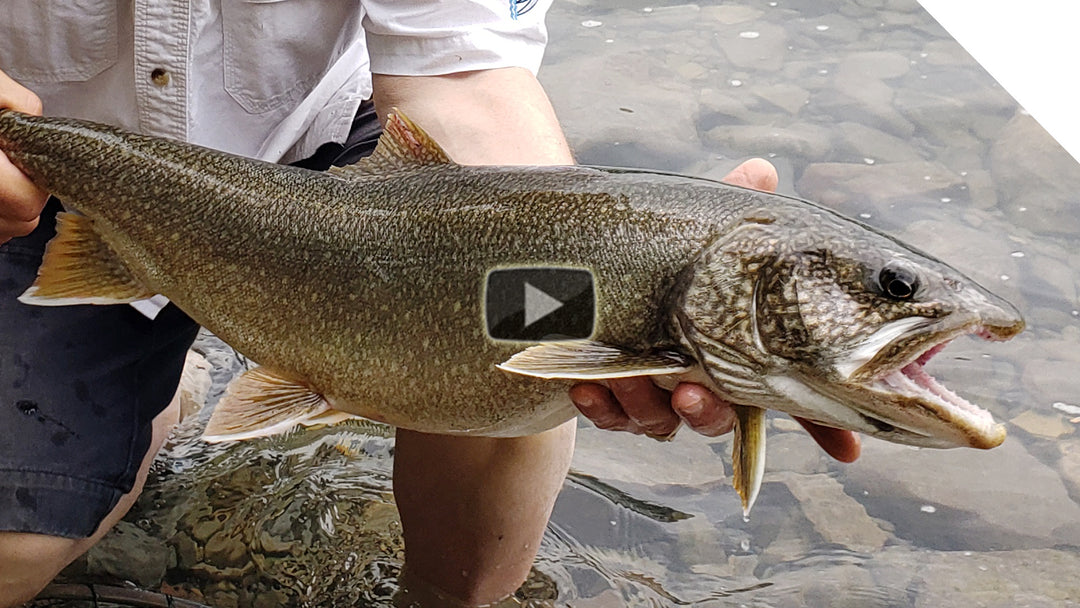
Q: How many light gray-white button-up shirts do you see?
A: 1